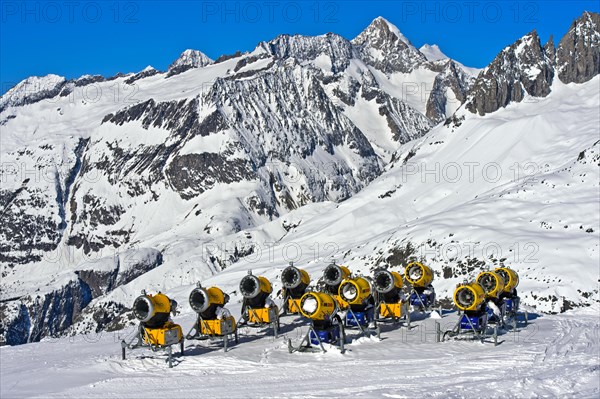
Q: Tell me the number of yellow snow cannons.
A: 12